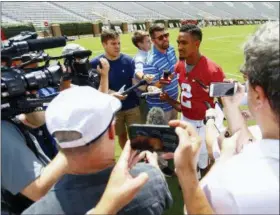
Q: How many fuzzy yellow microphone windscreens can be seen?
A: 0